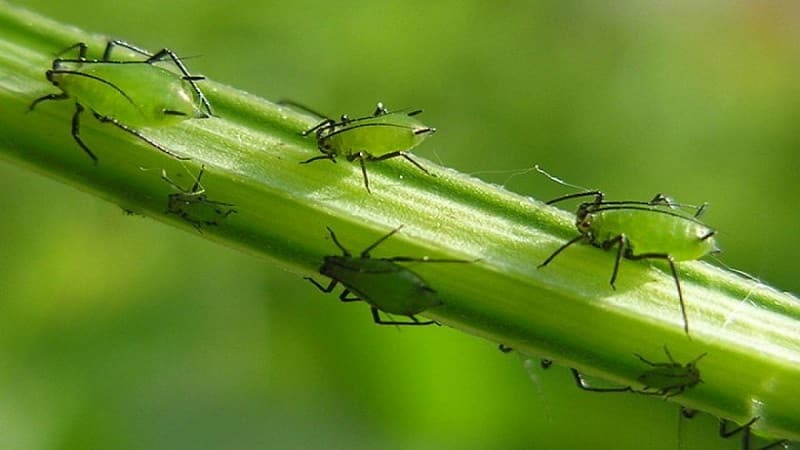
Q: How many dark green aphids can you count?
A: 3